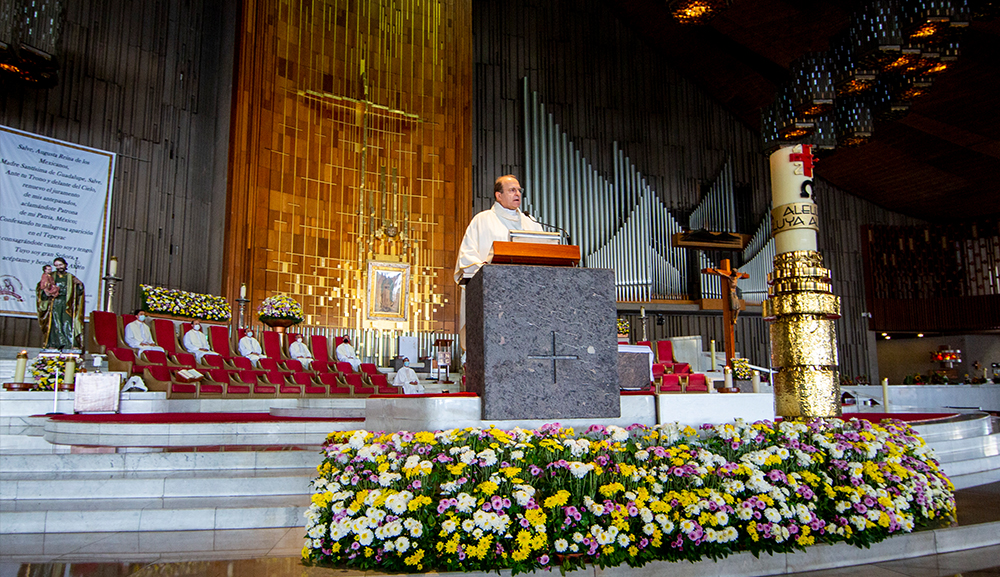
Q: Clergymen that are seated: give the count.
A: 6